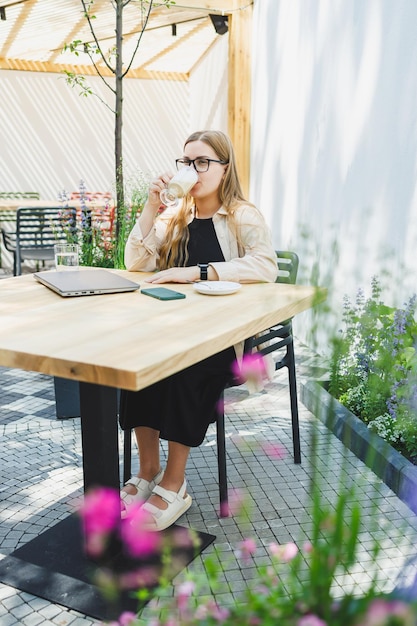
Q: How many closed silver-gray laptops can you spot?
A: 1